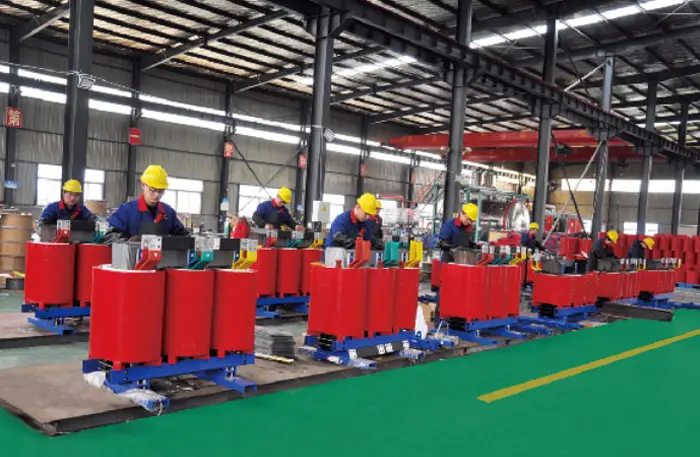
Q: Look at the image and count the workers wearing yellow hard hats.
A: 9